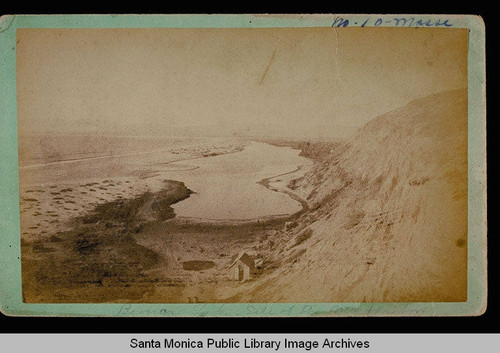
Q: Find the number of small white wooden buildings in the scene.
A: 1